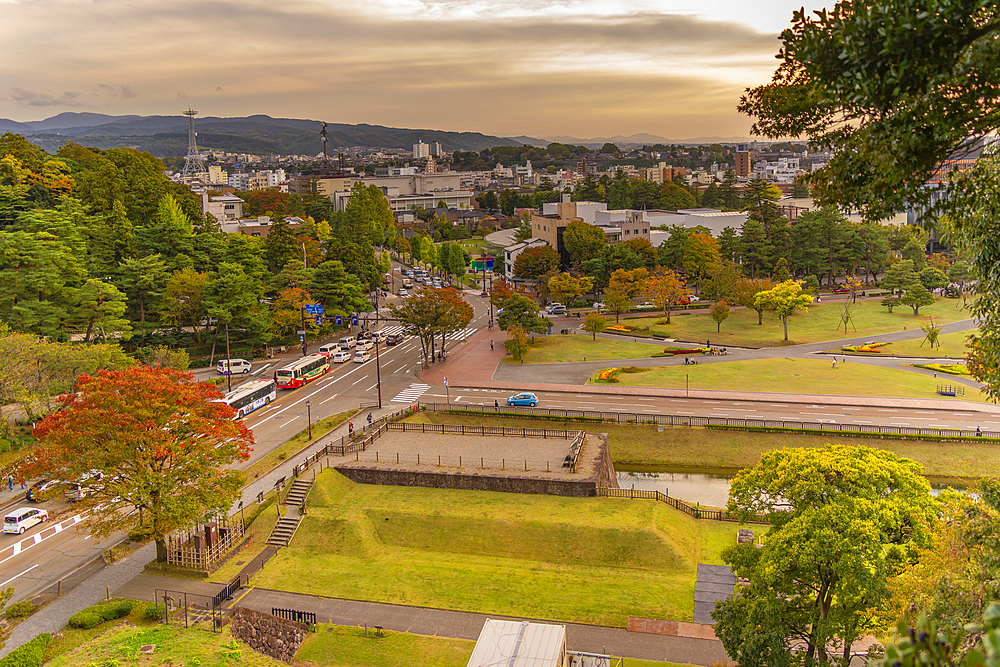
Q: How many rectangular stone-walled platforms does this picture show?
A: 1